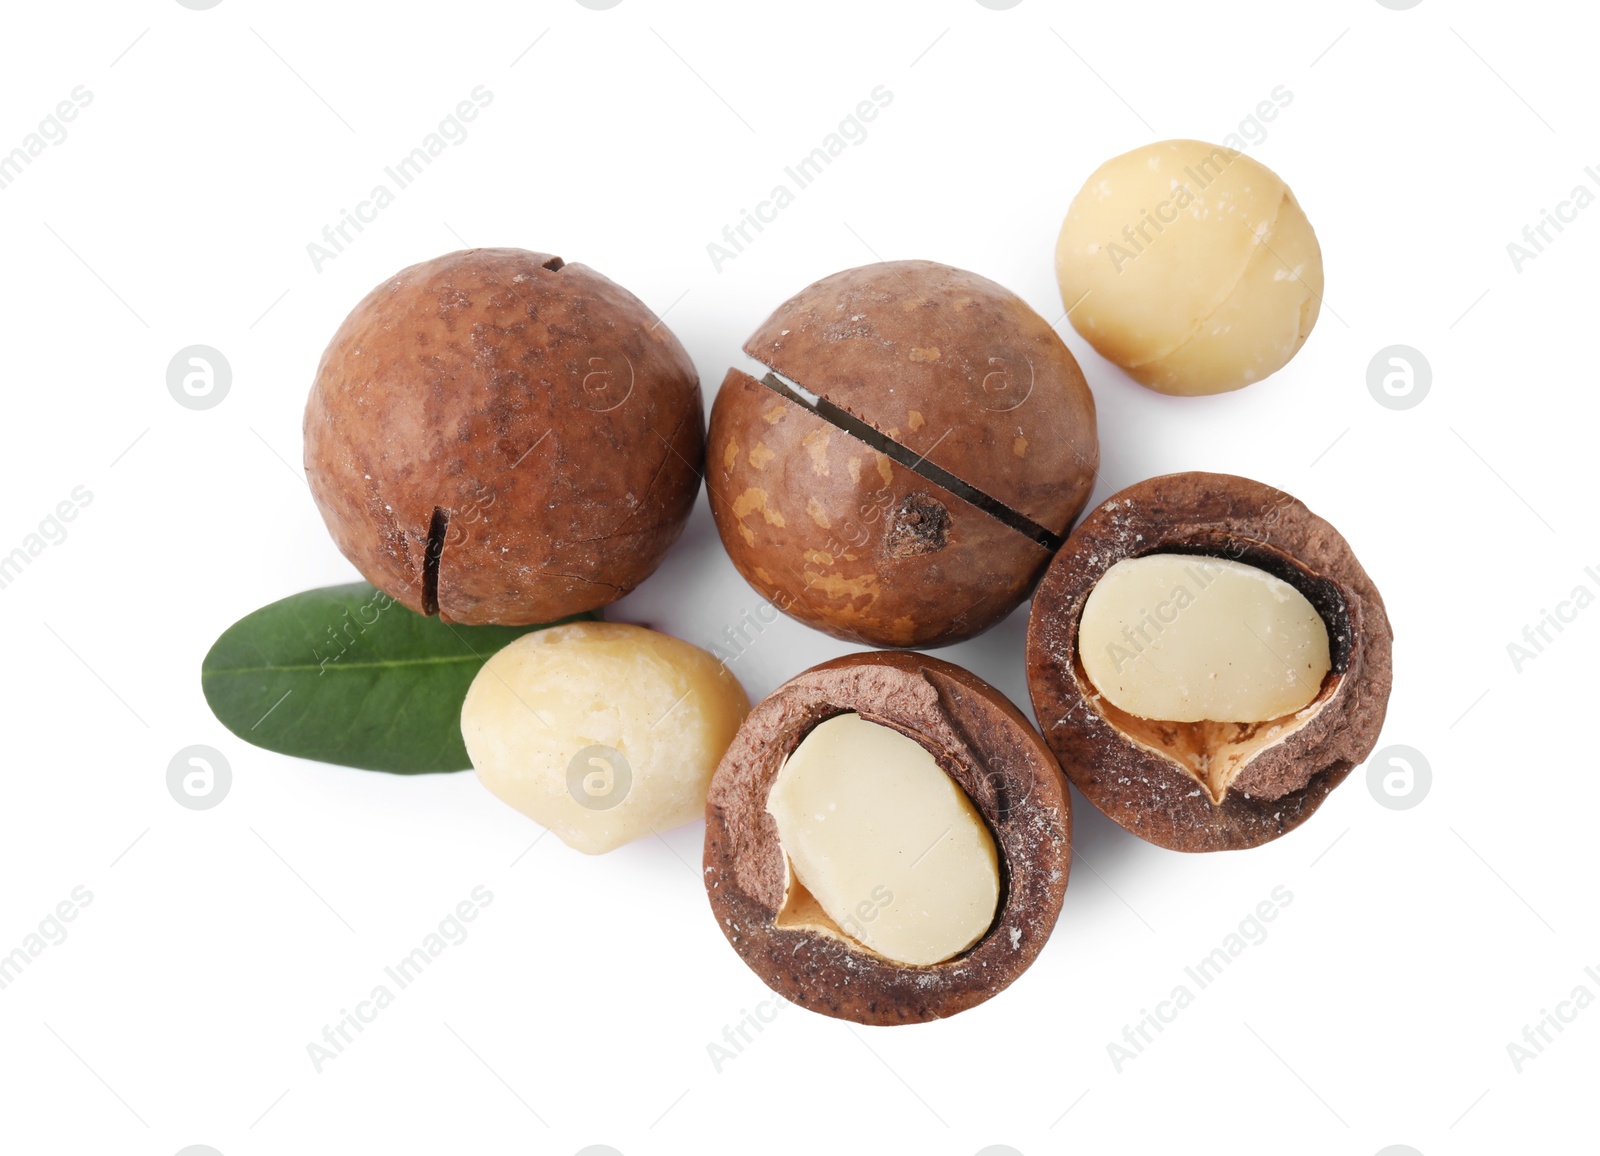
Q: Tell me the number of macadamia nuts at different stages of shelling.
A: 6